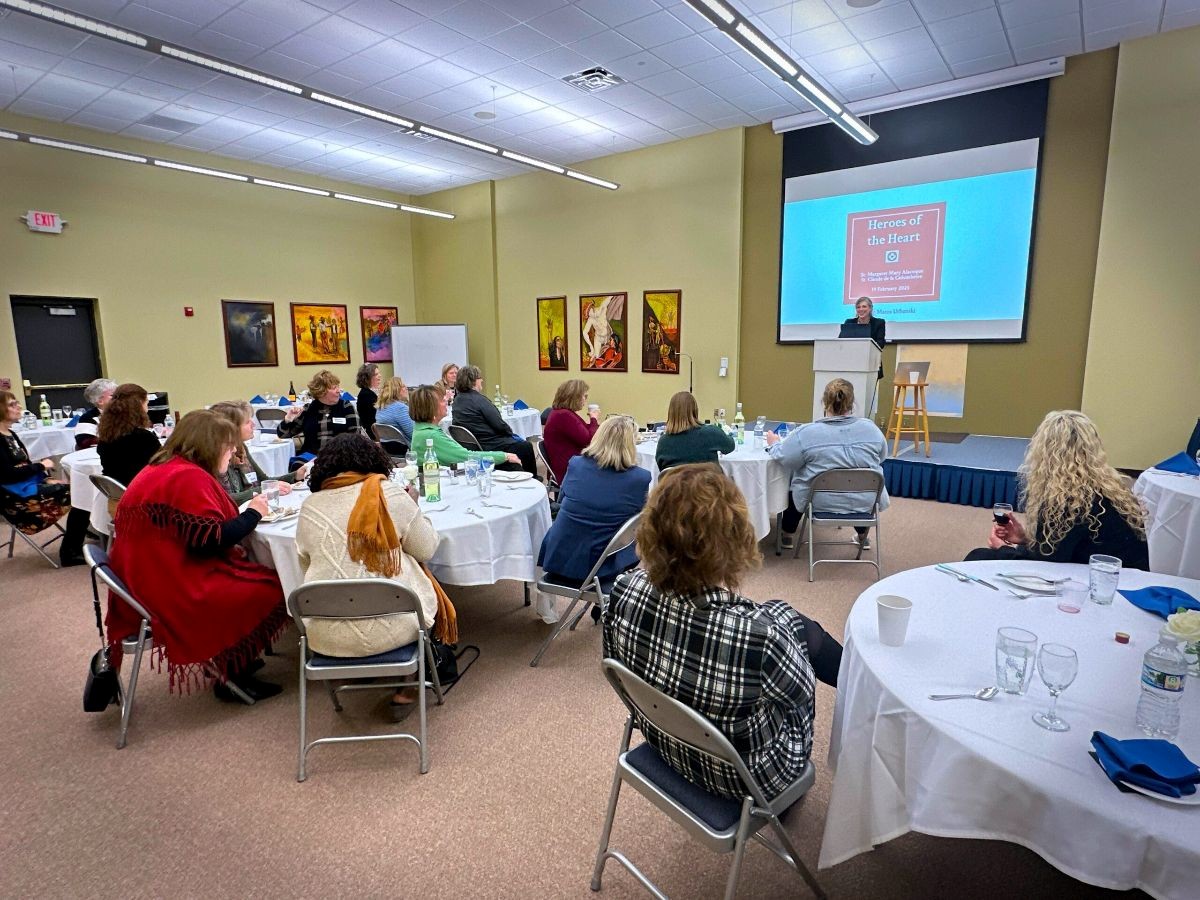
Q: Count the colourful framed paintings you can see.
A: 6